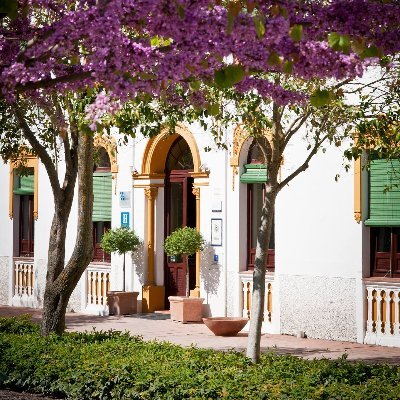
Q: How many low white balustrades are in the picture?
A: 4